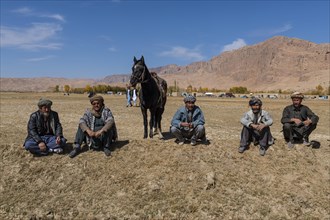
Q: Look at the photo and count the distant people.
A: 2